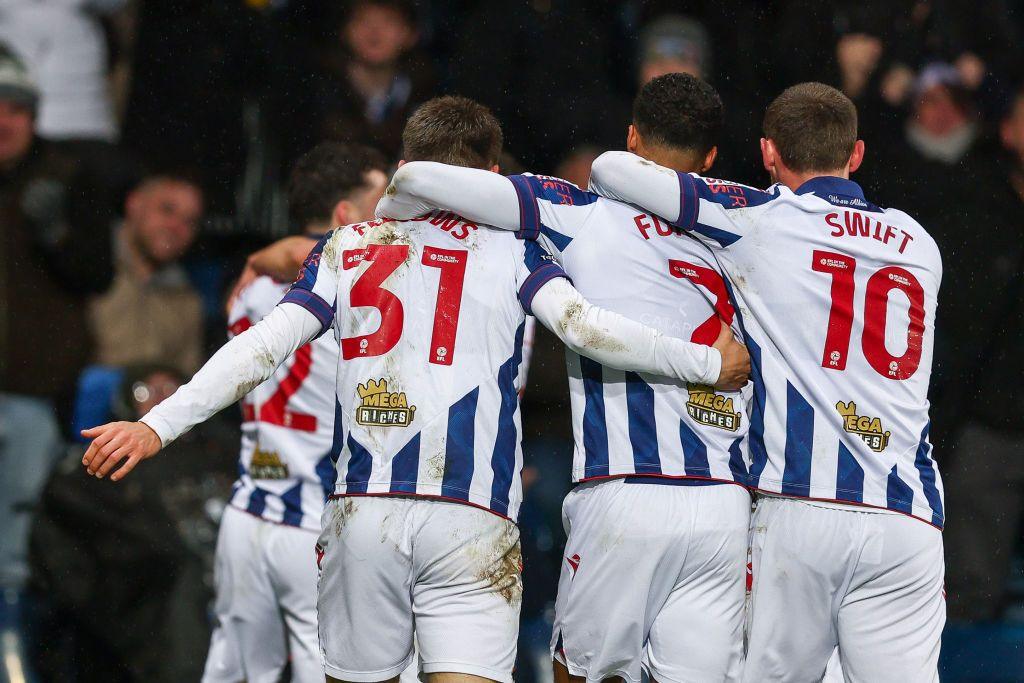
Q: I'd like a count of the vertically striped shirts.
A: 4